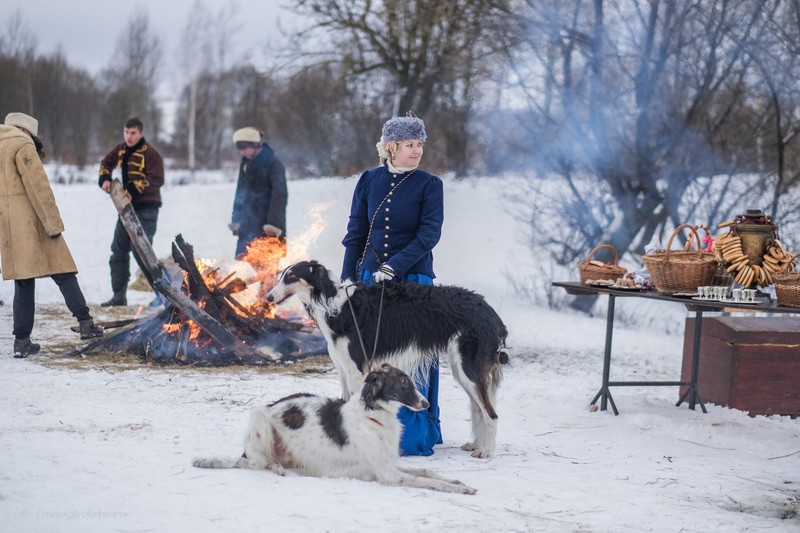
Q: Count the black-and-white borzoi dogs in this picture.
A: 2